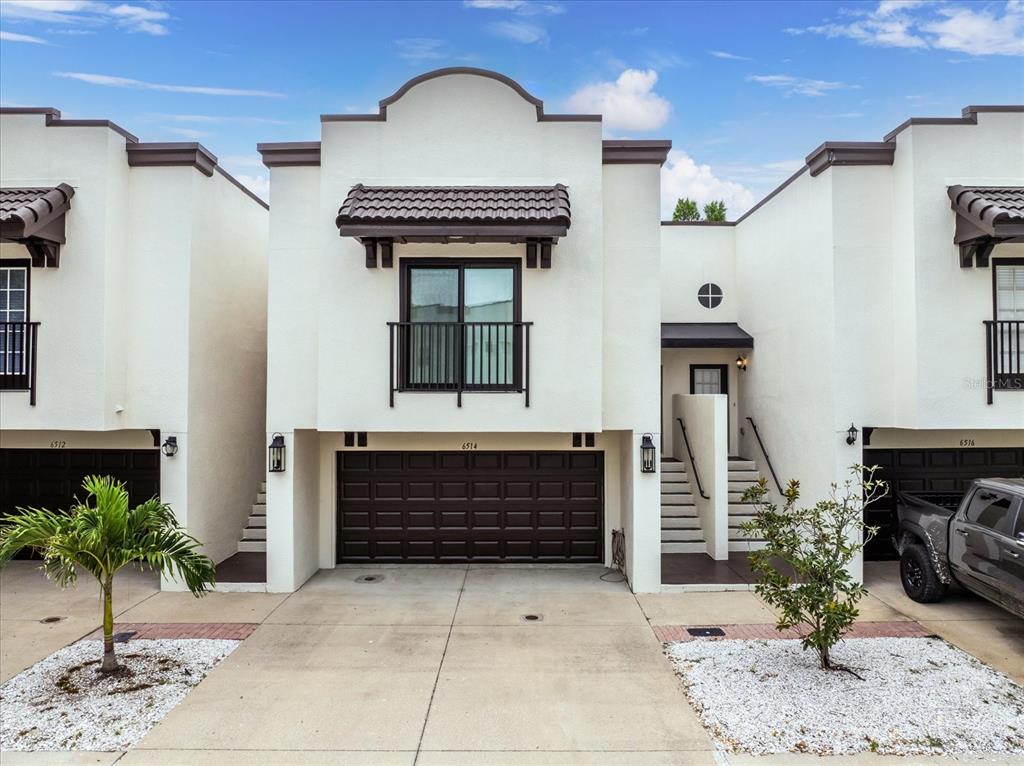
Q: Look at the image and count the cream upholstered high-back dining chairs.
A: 0